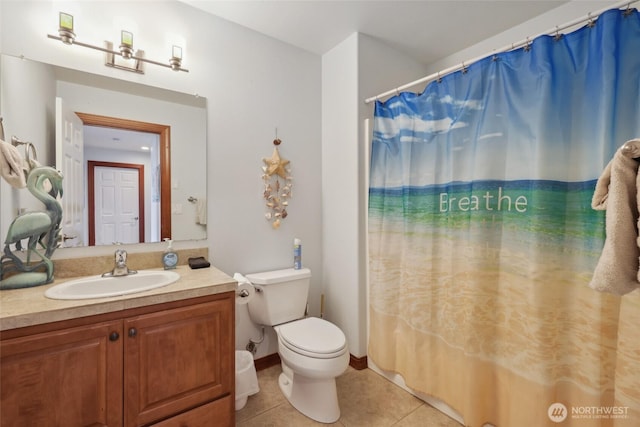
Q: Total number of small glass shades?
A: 3